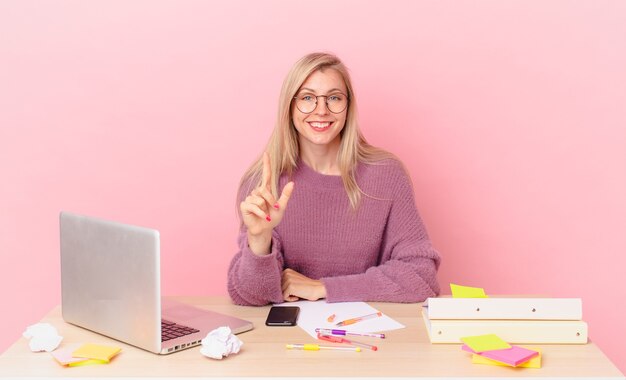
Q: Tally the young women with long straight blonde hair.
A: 1